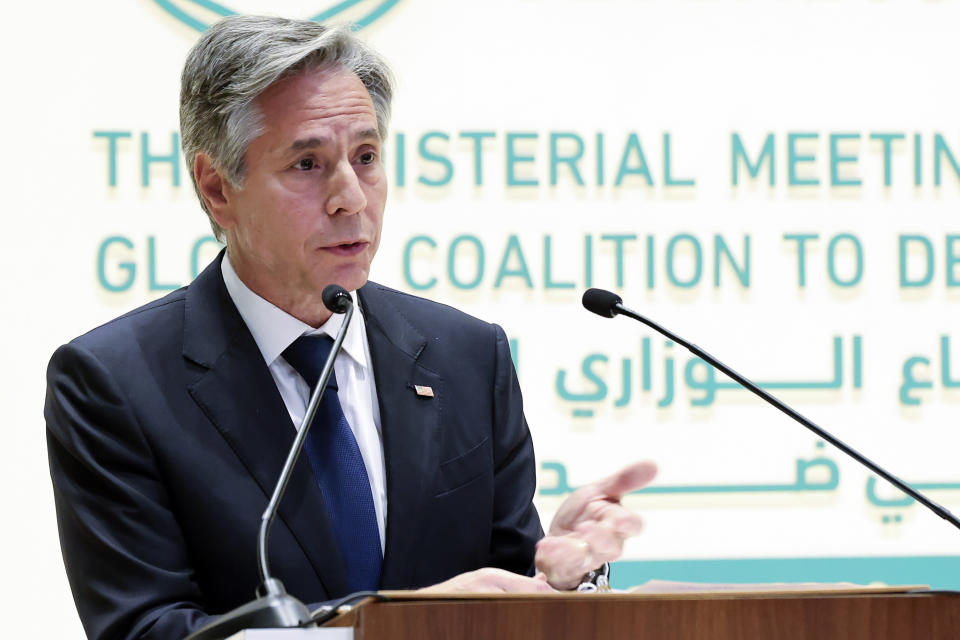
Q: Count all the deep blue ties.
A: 1